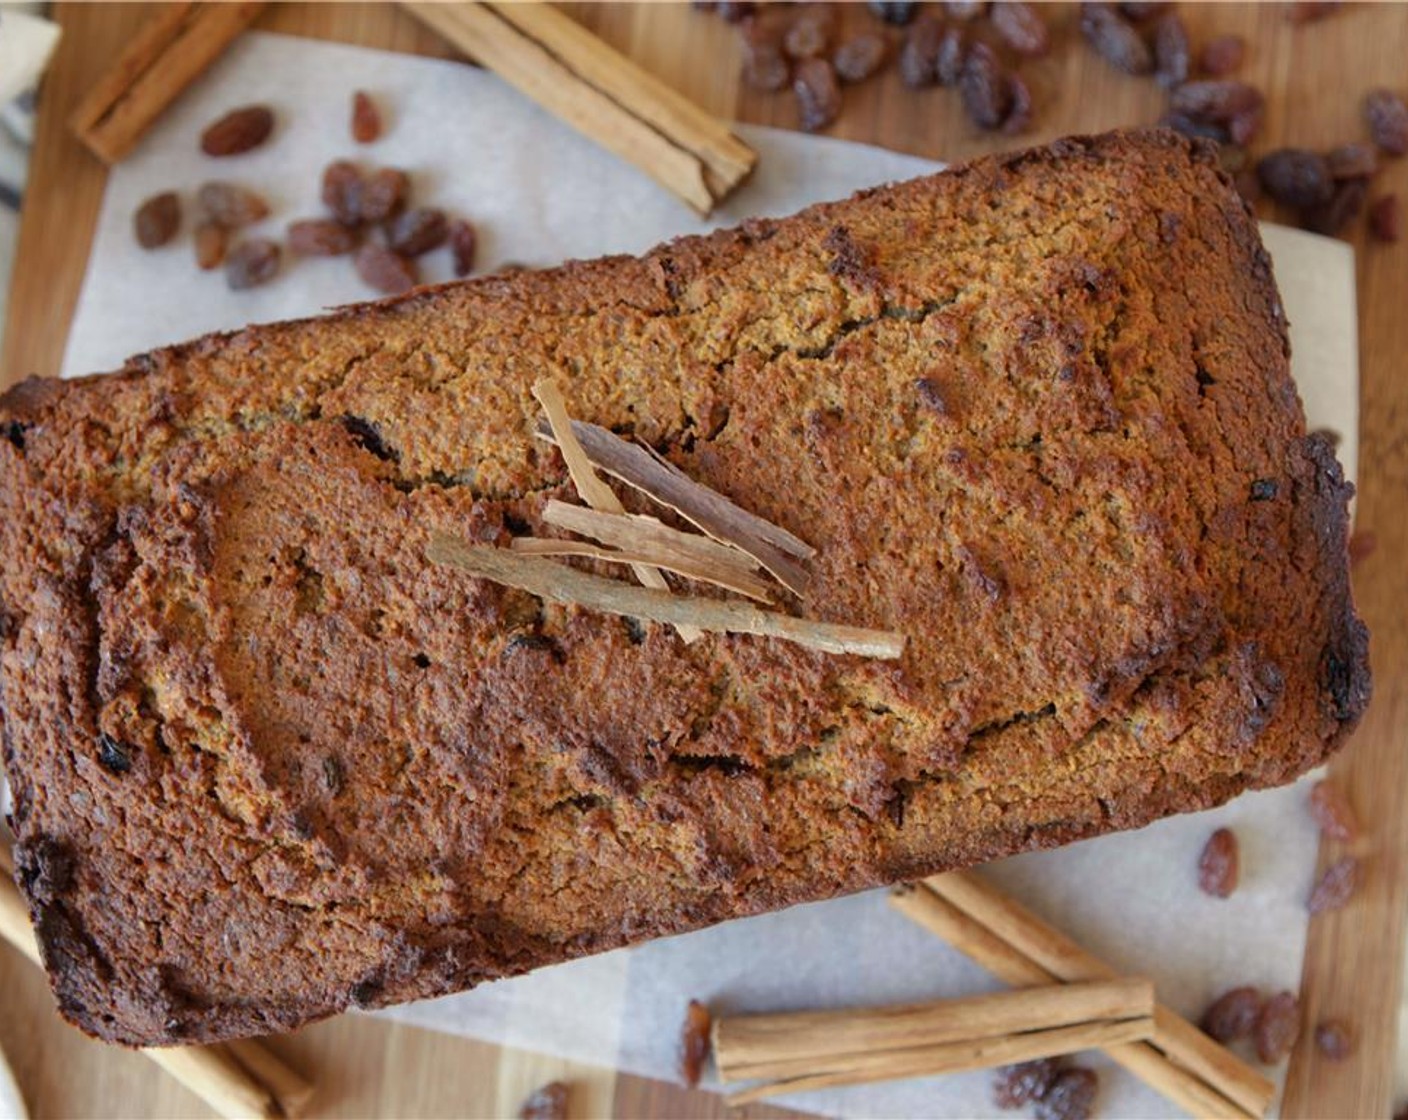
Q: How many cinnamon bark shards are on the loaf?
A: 4